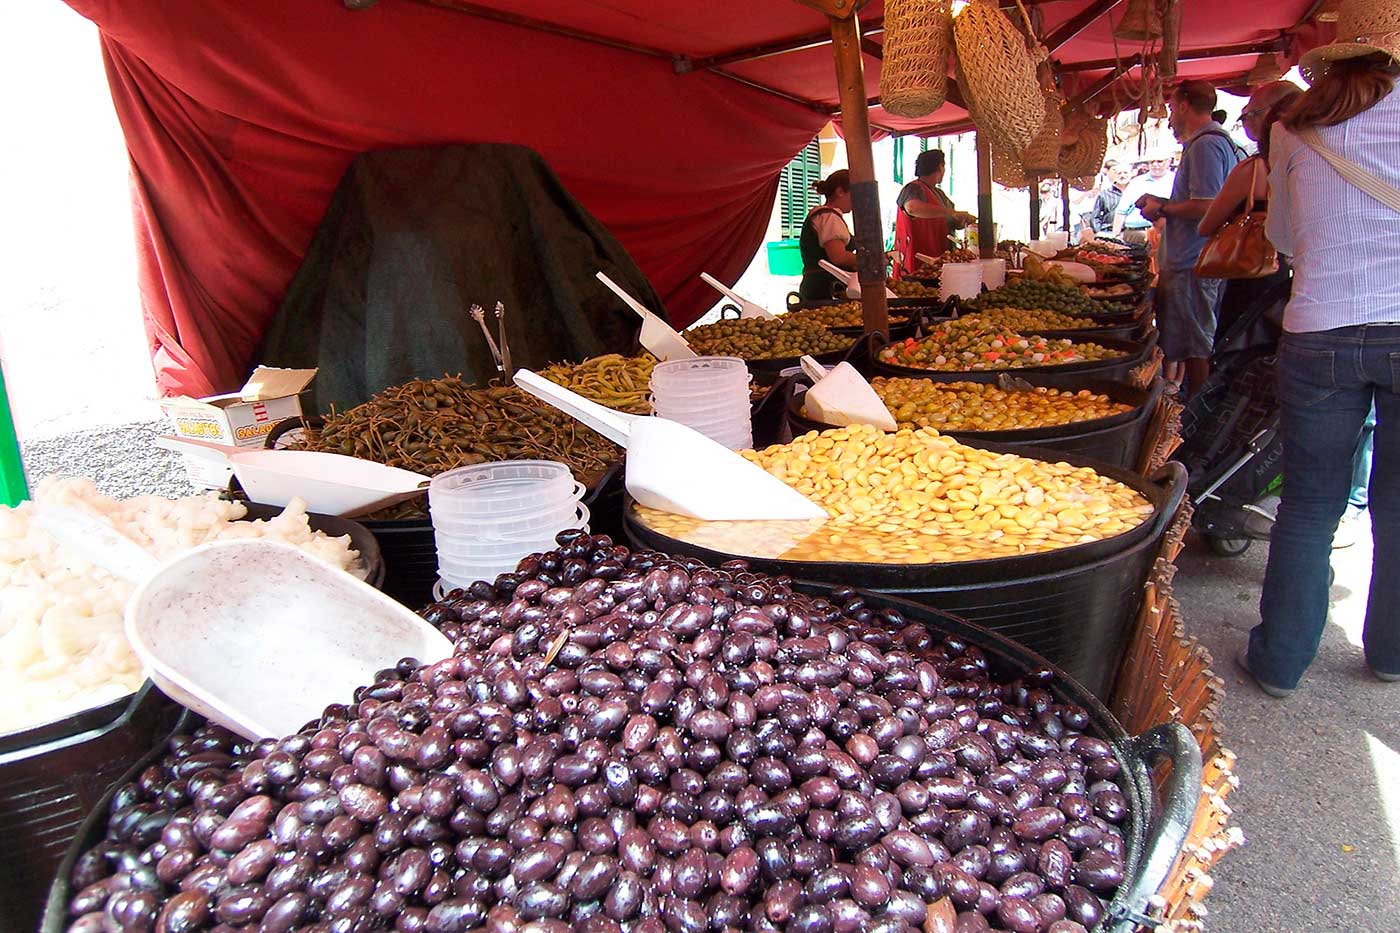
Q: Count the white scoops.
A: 7